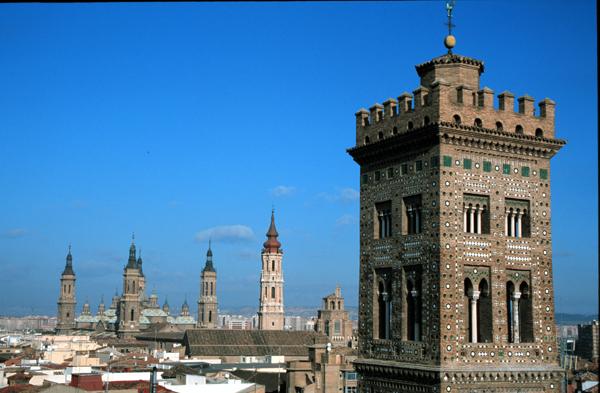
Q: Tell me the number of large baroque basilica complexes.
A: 1